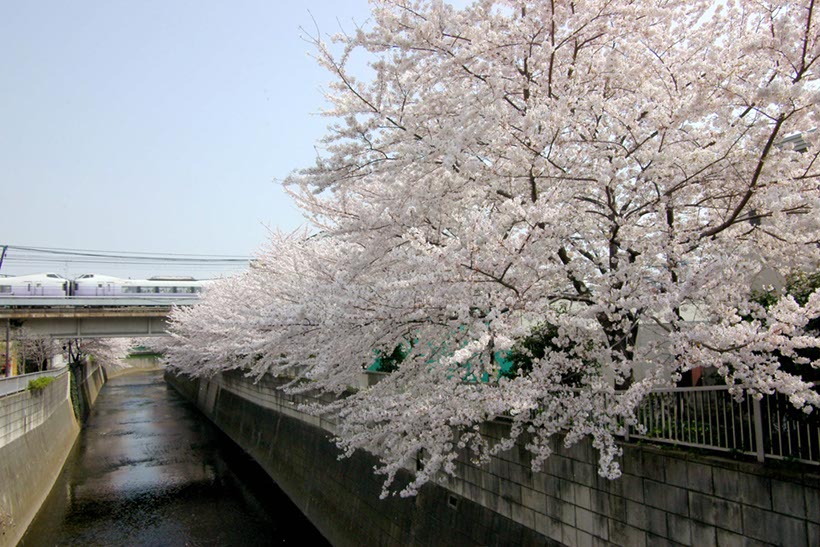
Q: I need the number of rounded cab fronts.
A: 2